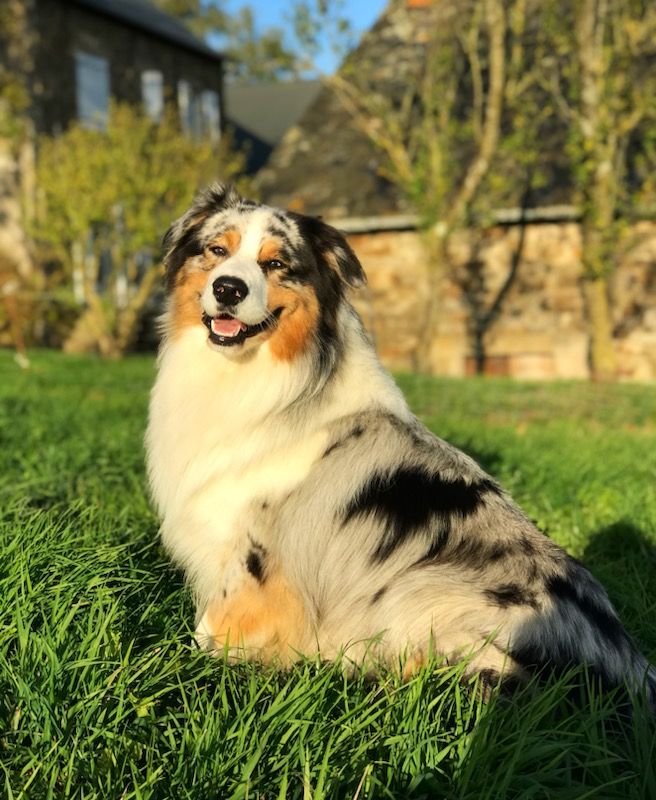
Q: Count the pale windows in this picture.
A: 4